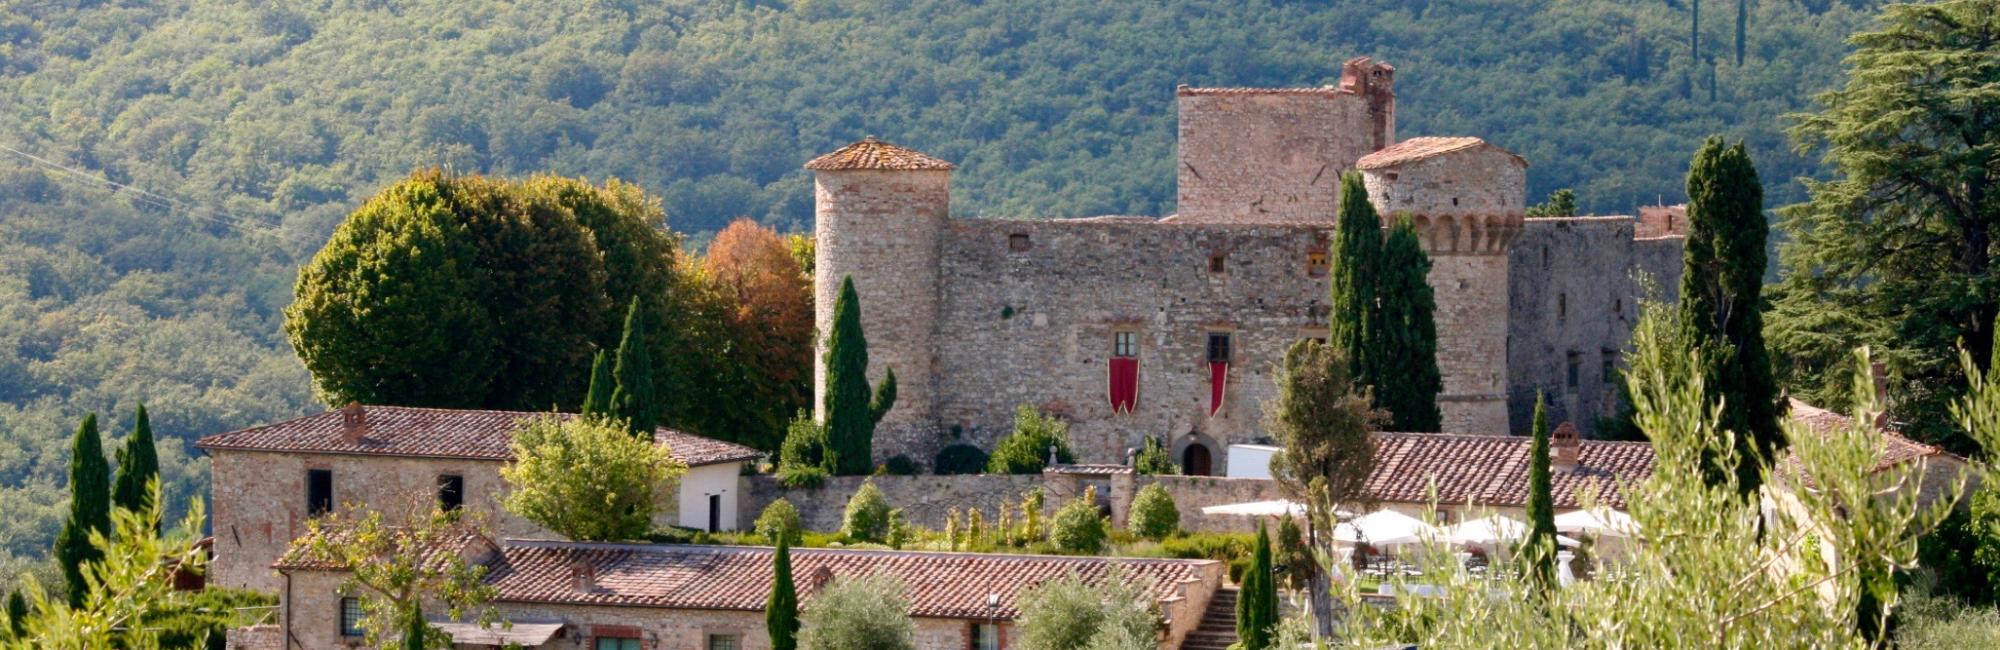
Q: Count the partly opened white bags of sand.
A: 0